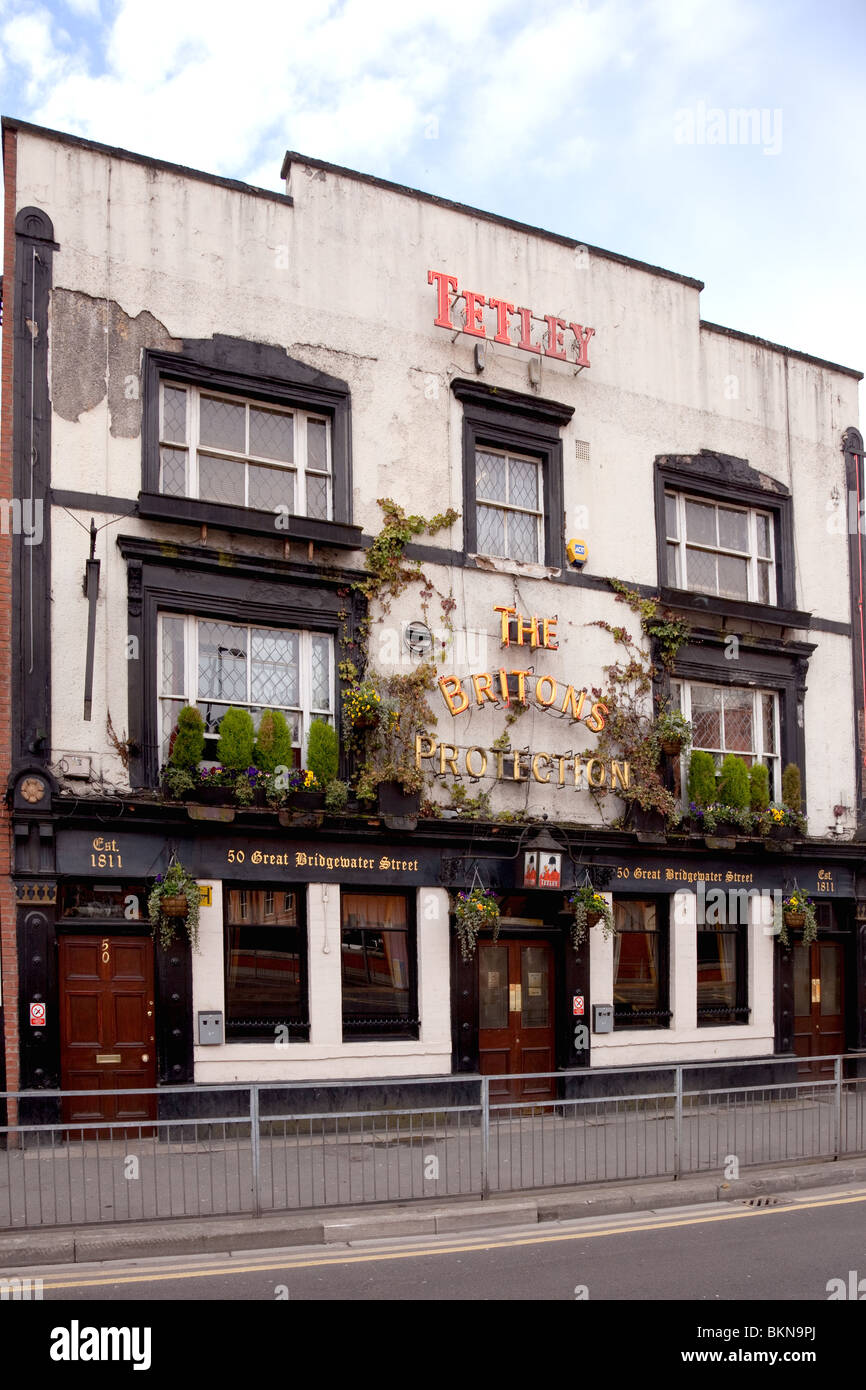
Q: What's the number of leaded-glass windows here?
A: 5